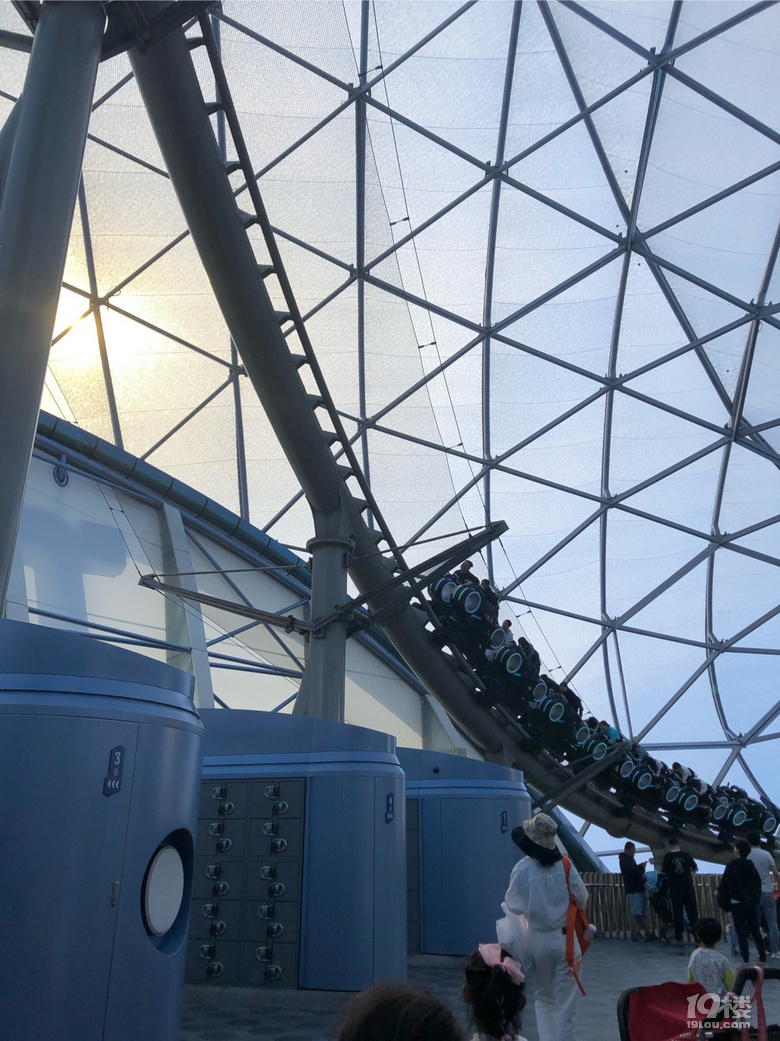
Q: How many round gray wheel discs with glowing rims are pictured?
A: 15